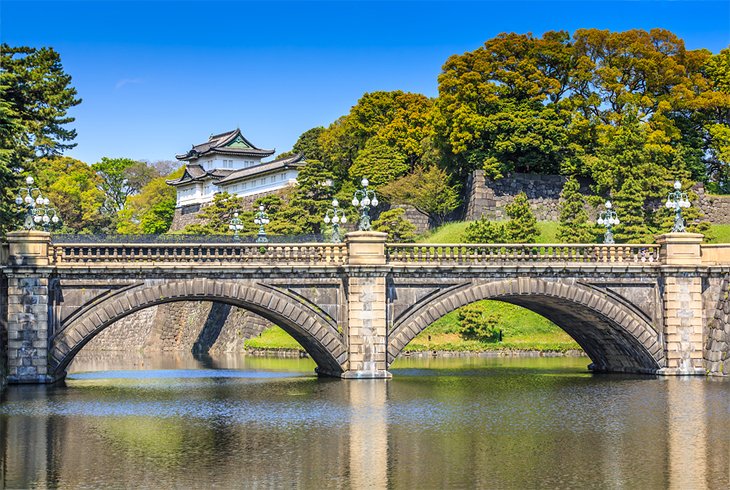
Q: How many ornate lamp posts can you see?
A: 8